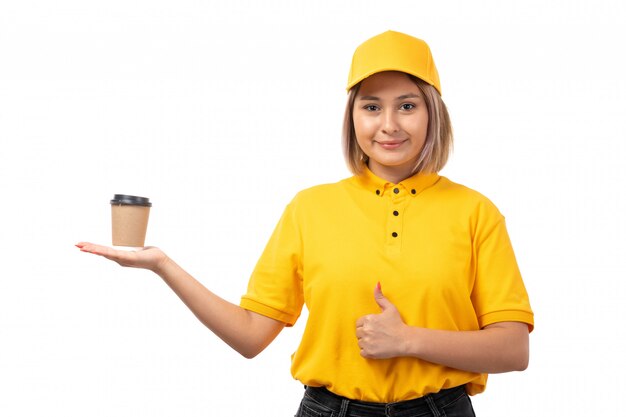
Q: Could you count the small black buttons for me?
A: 5